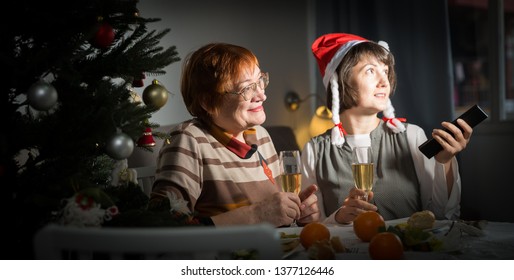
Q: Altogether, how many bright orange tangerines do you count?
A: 3